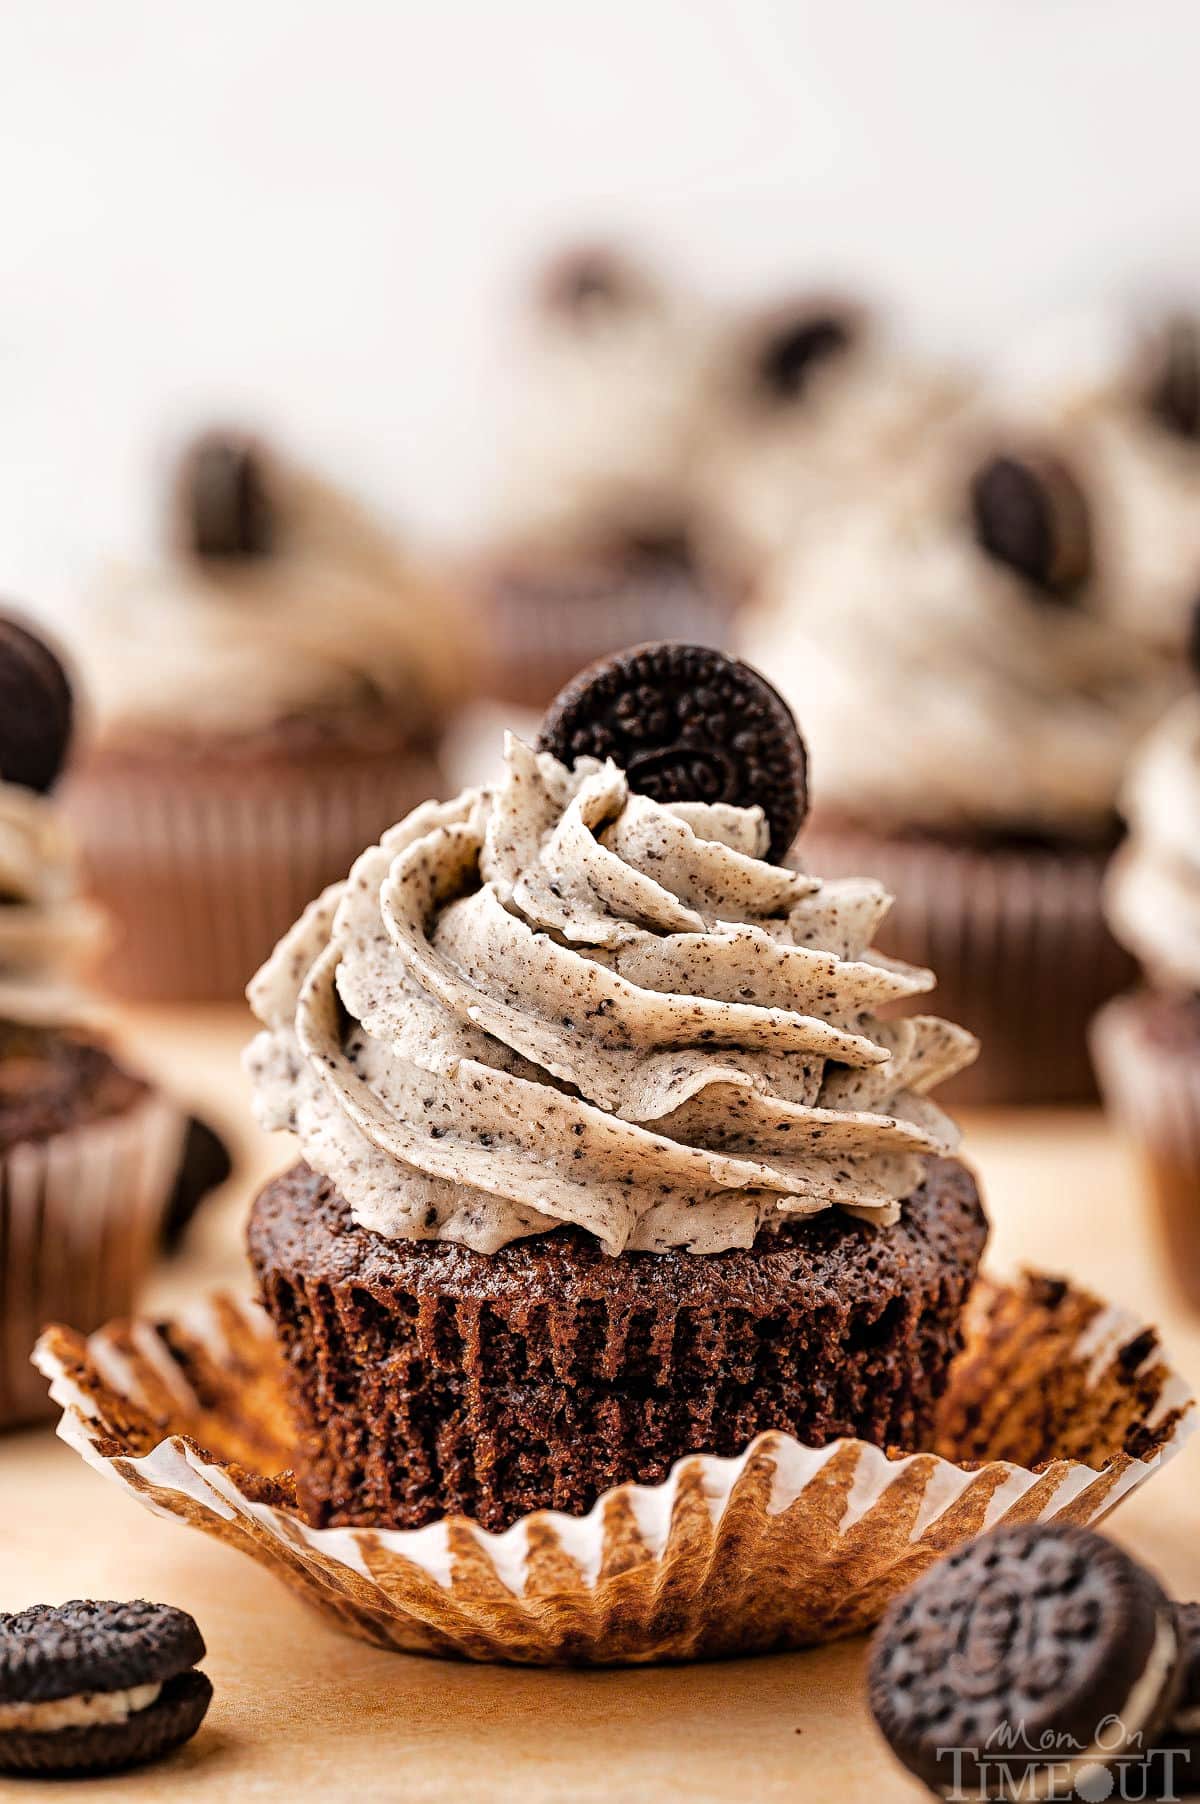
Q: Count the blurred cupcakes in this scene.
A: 7